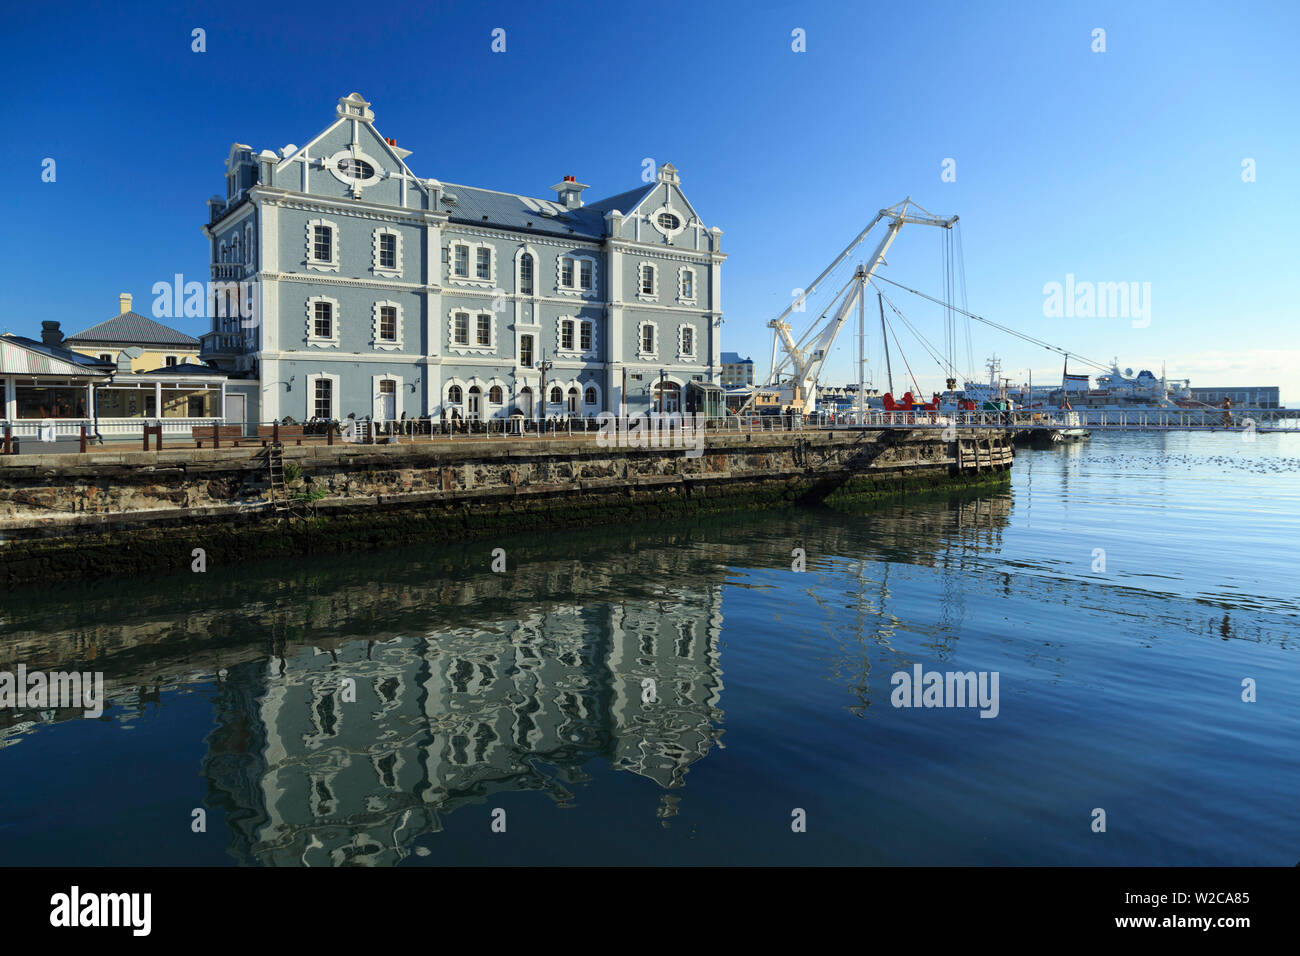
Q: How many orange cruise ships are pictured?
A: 0